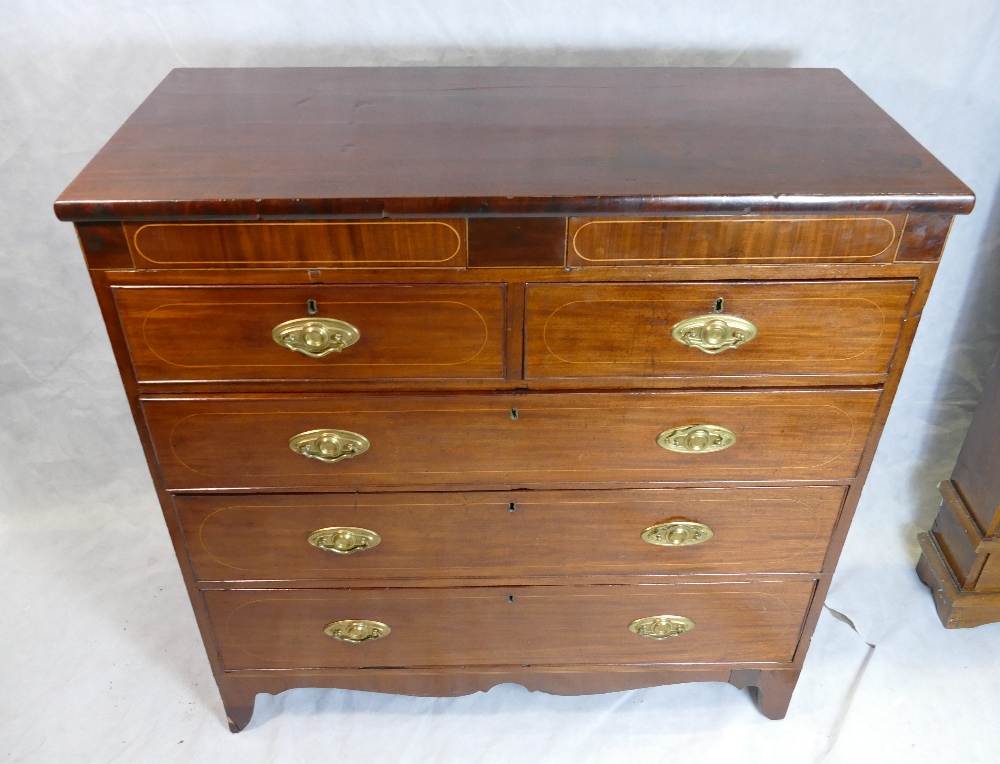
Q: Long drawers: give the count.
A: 3